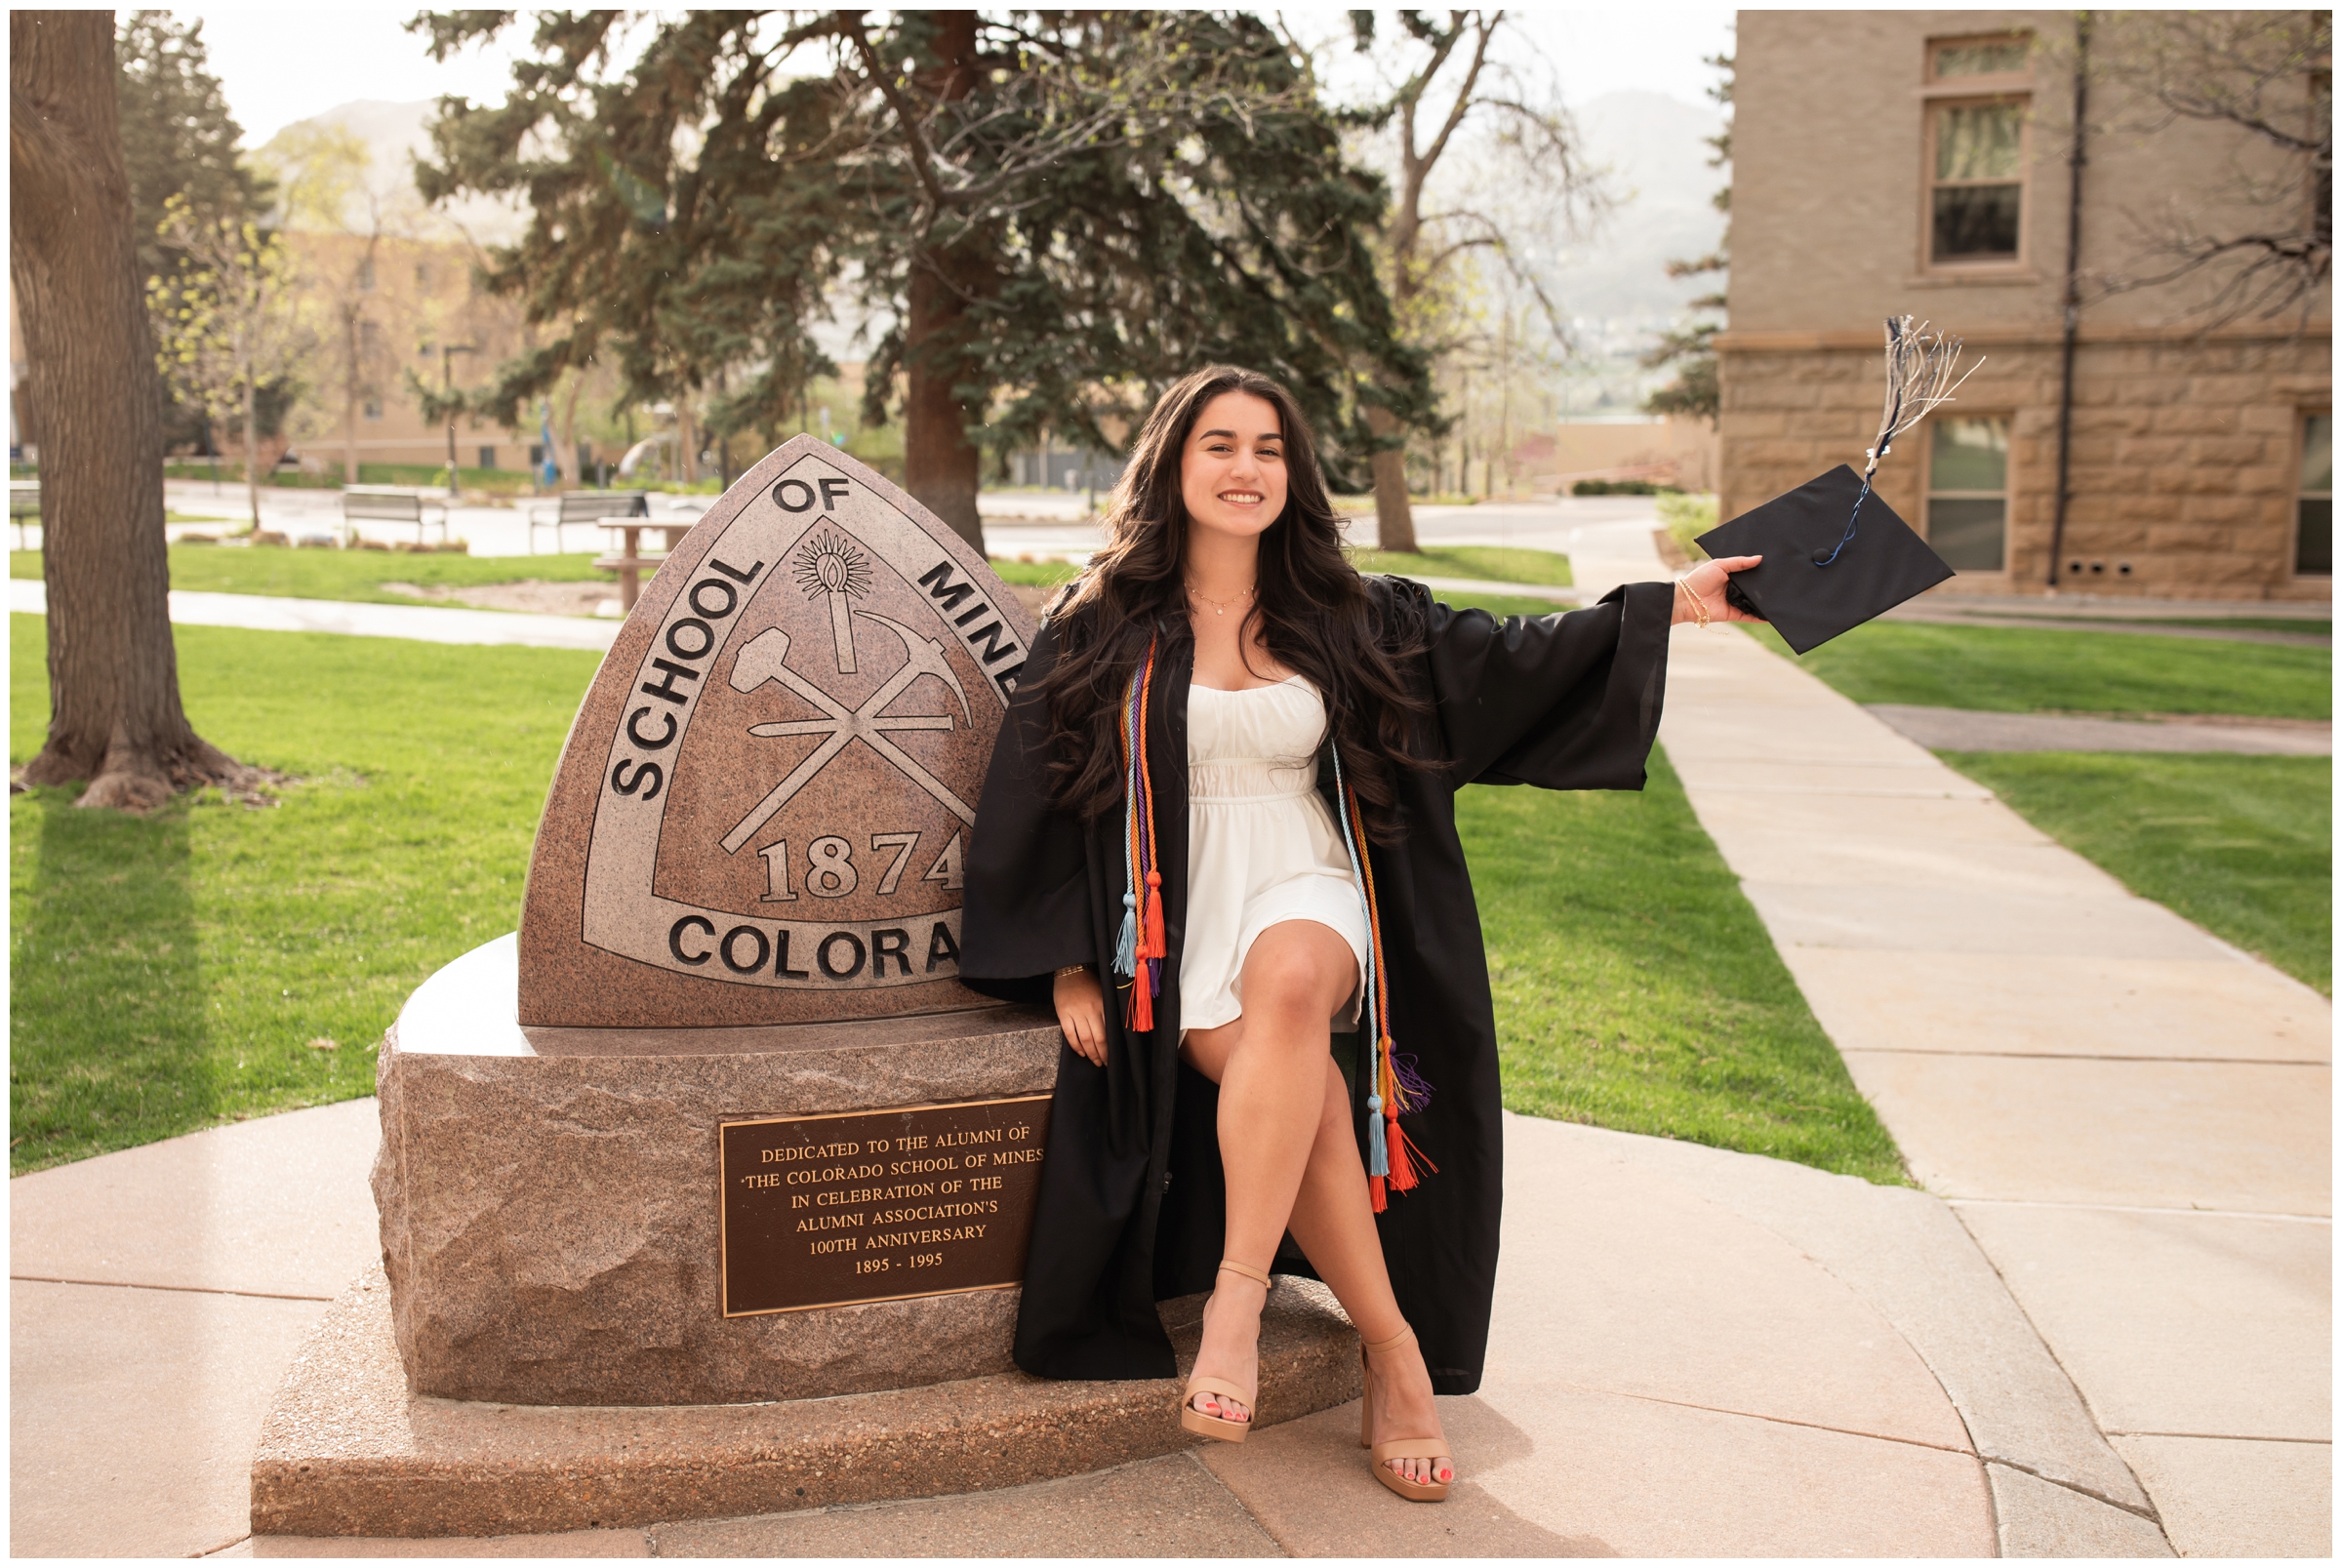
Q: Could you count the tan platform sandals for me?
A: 2